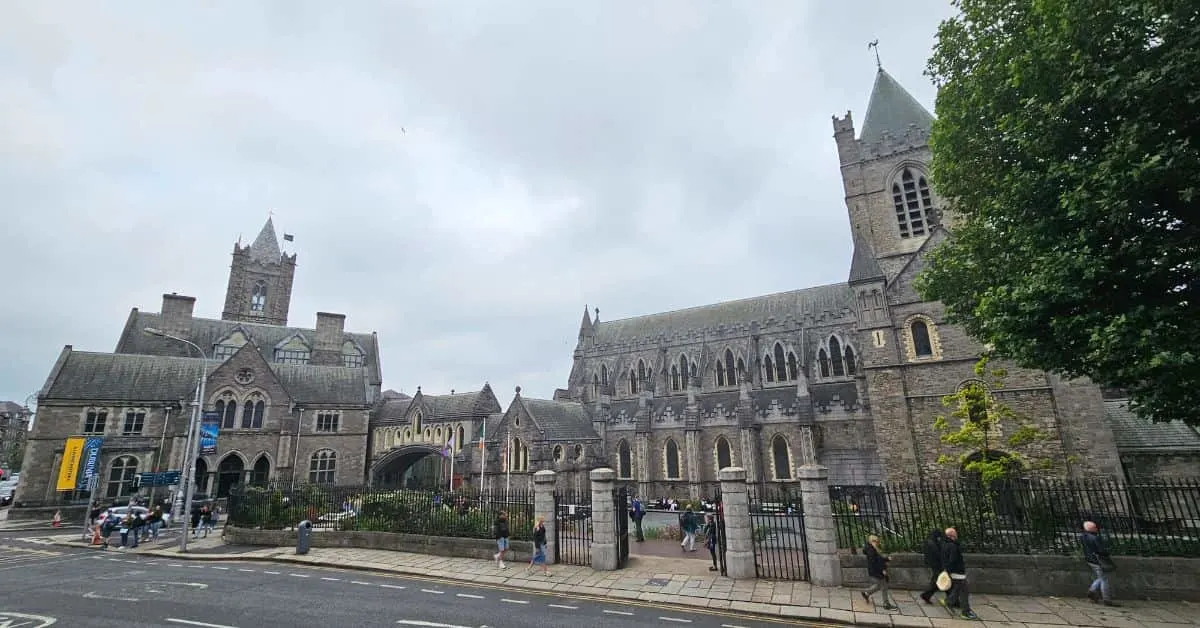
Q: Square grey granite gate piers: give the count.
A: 4